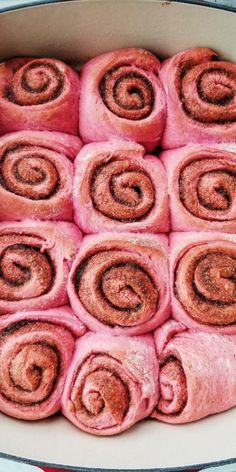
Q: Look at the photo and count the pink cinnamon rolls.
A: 12